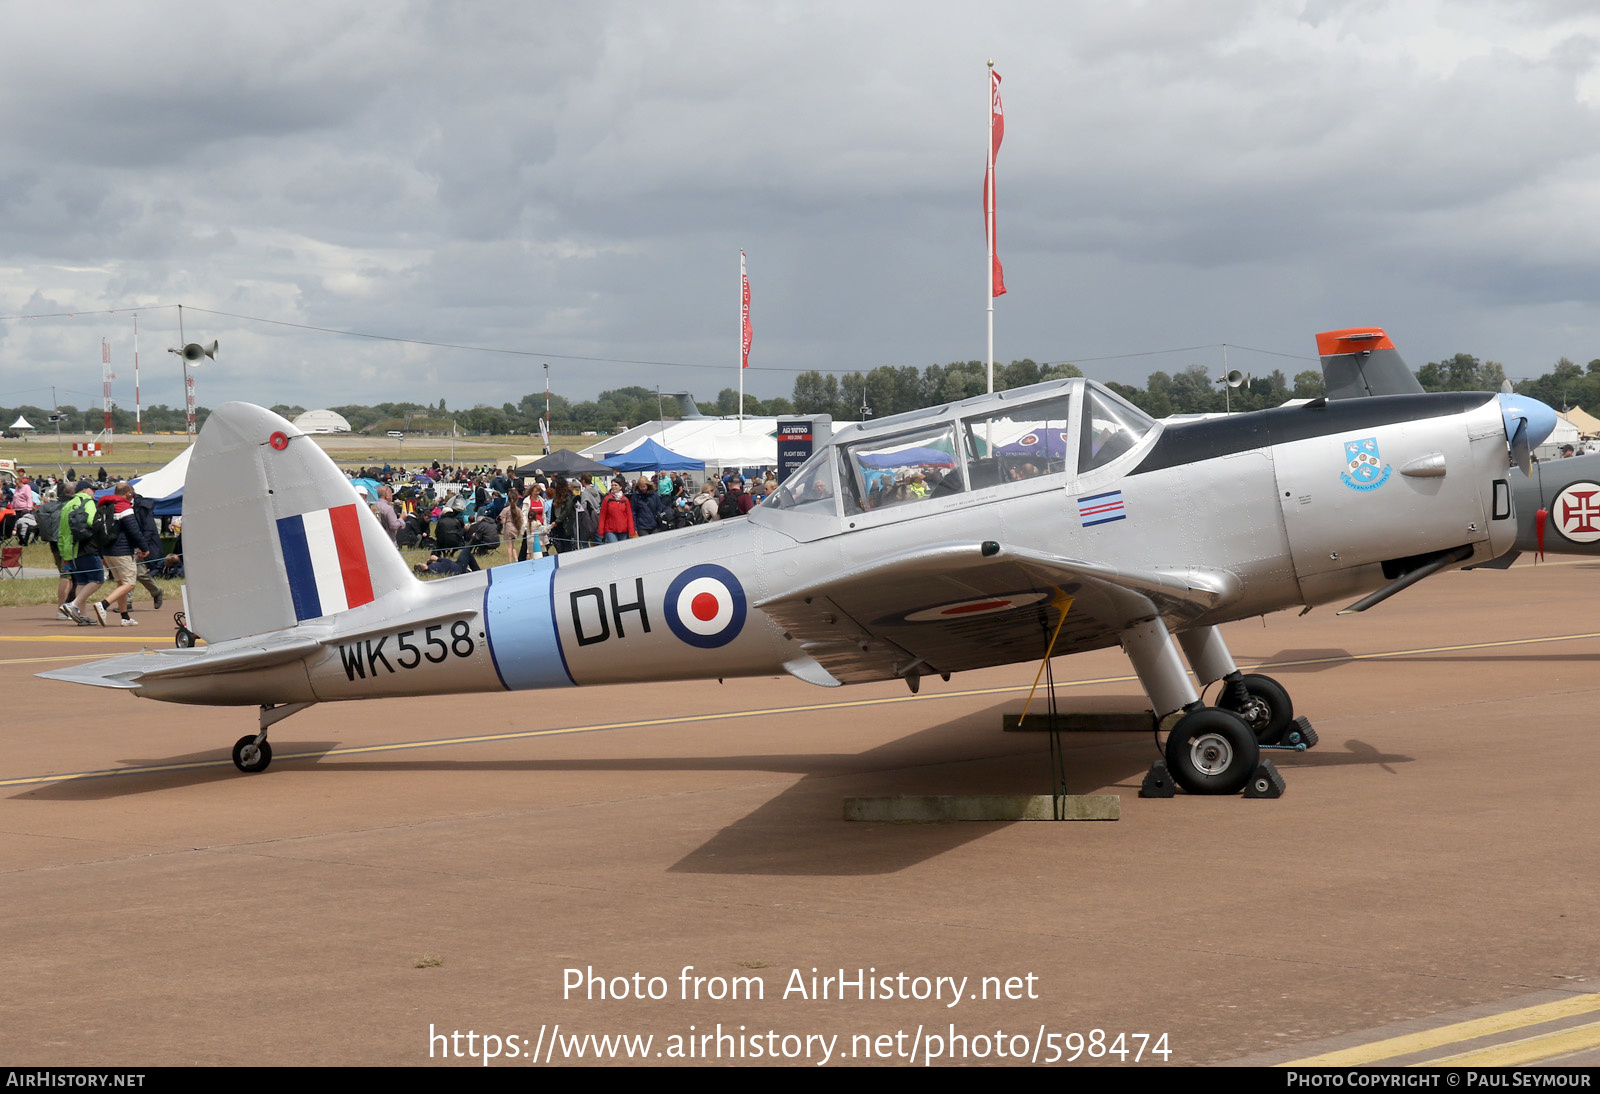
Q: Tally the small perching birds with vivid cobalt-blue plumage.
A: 0